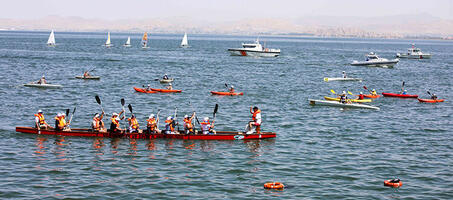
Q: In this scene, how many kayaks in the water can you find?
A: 12